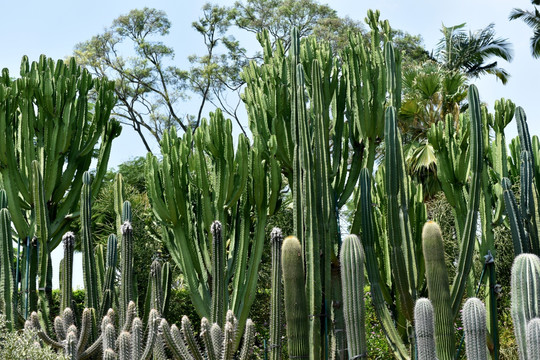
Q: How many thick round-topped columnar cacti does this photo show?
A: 7